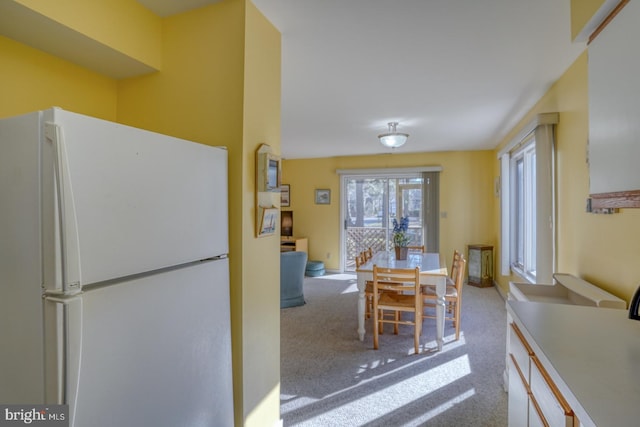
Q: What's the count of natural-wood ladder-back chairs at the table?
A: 6